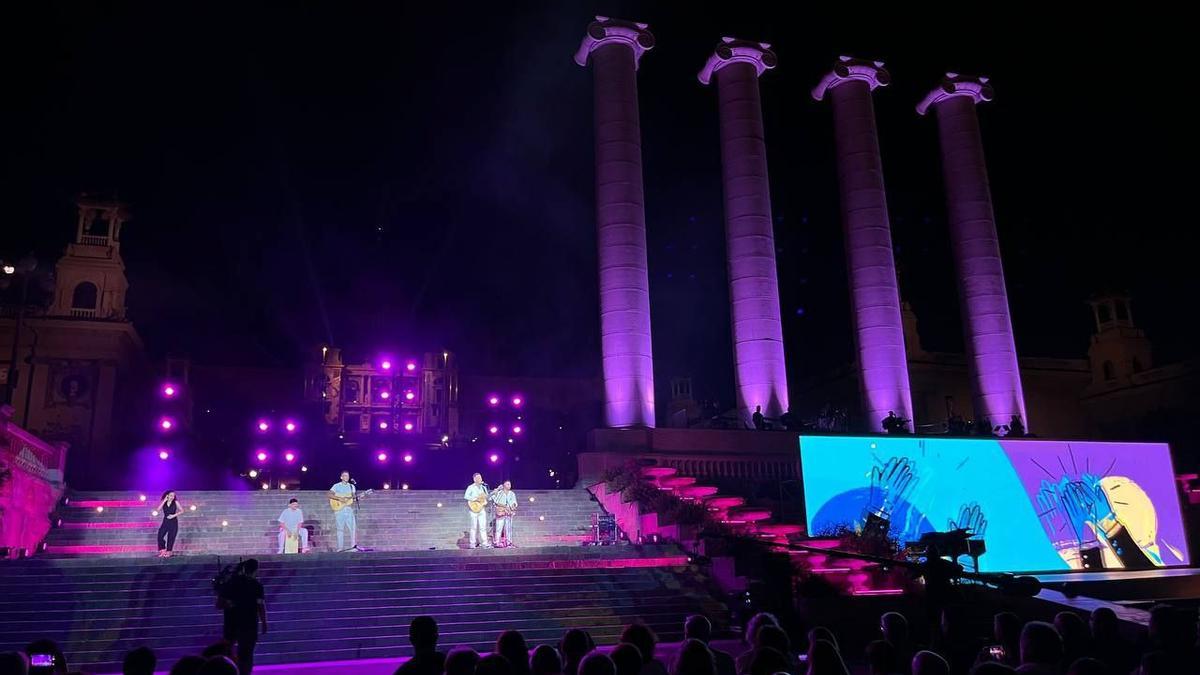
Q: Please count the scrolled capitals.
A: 4